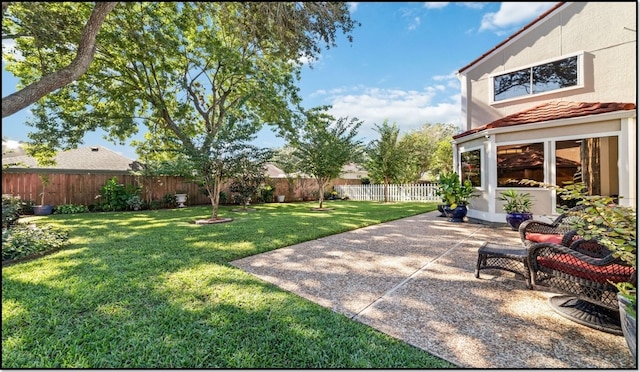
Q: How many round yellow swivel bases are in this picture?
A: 0